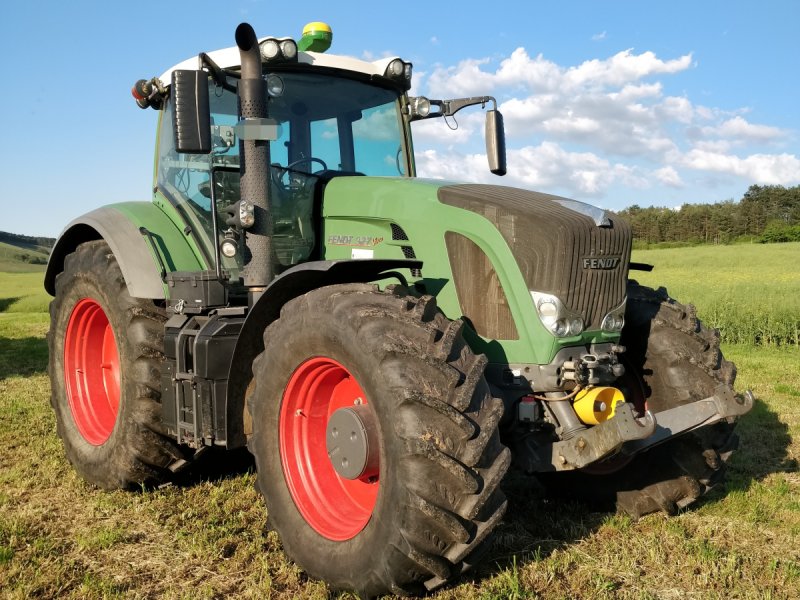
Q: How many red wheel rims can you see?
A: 2